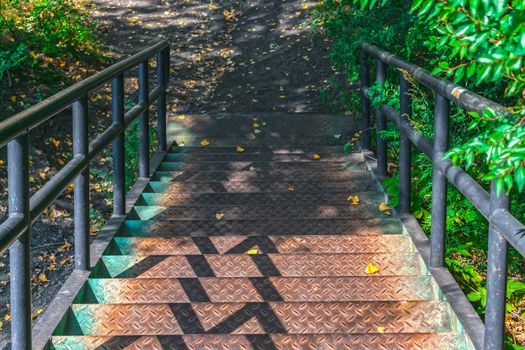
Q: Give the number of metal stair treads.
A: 13